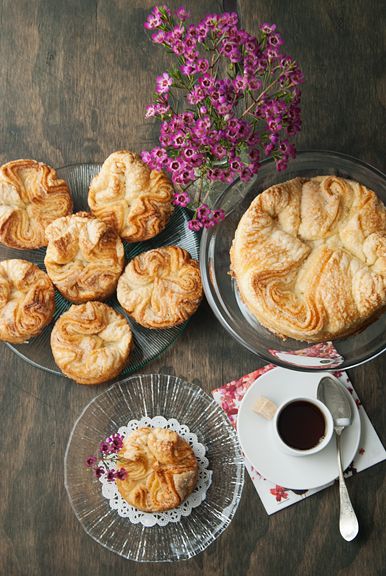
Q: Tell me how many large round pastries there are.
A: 1